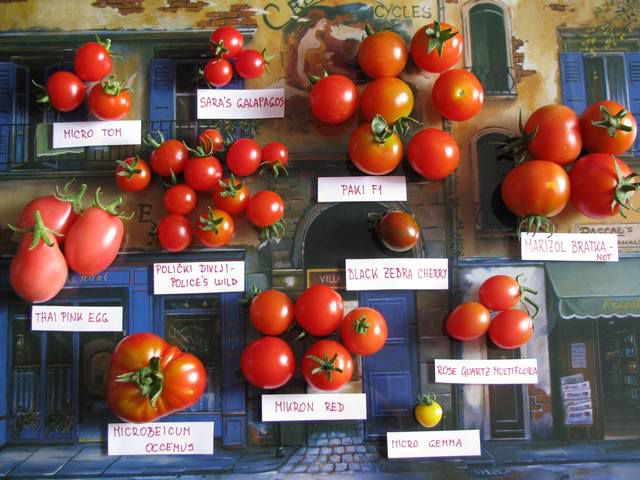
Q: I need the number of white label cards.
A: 11